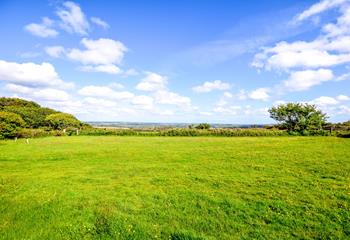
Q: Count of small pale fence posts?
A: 4